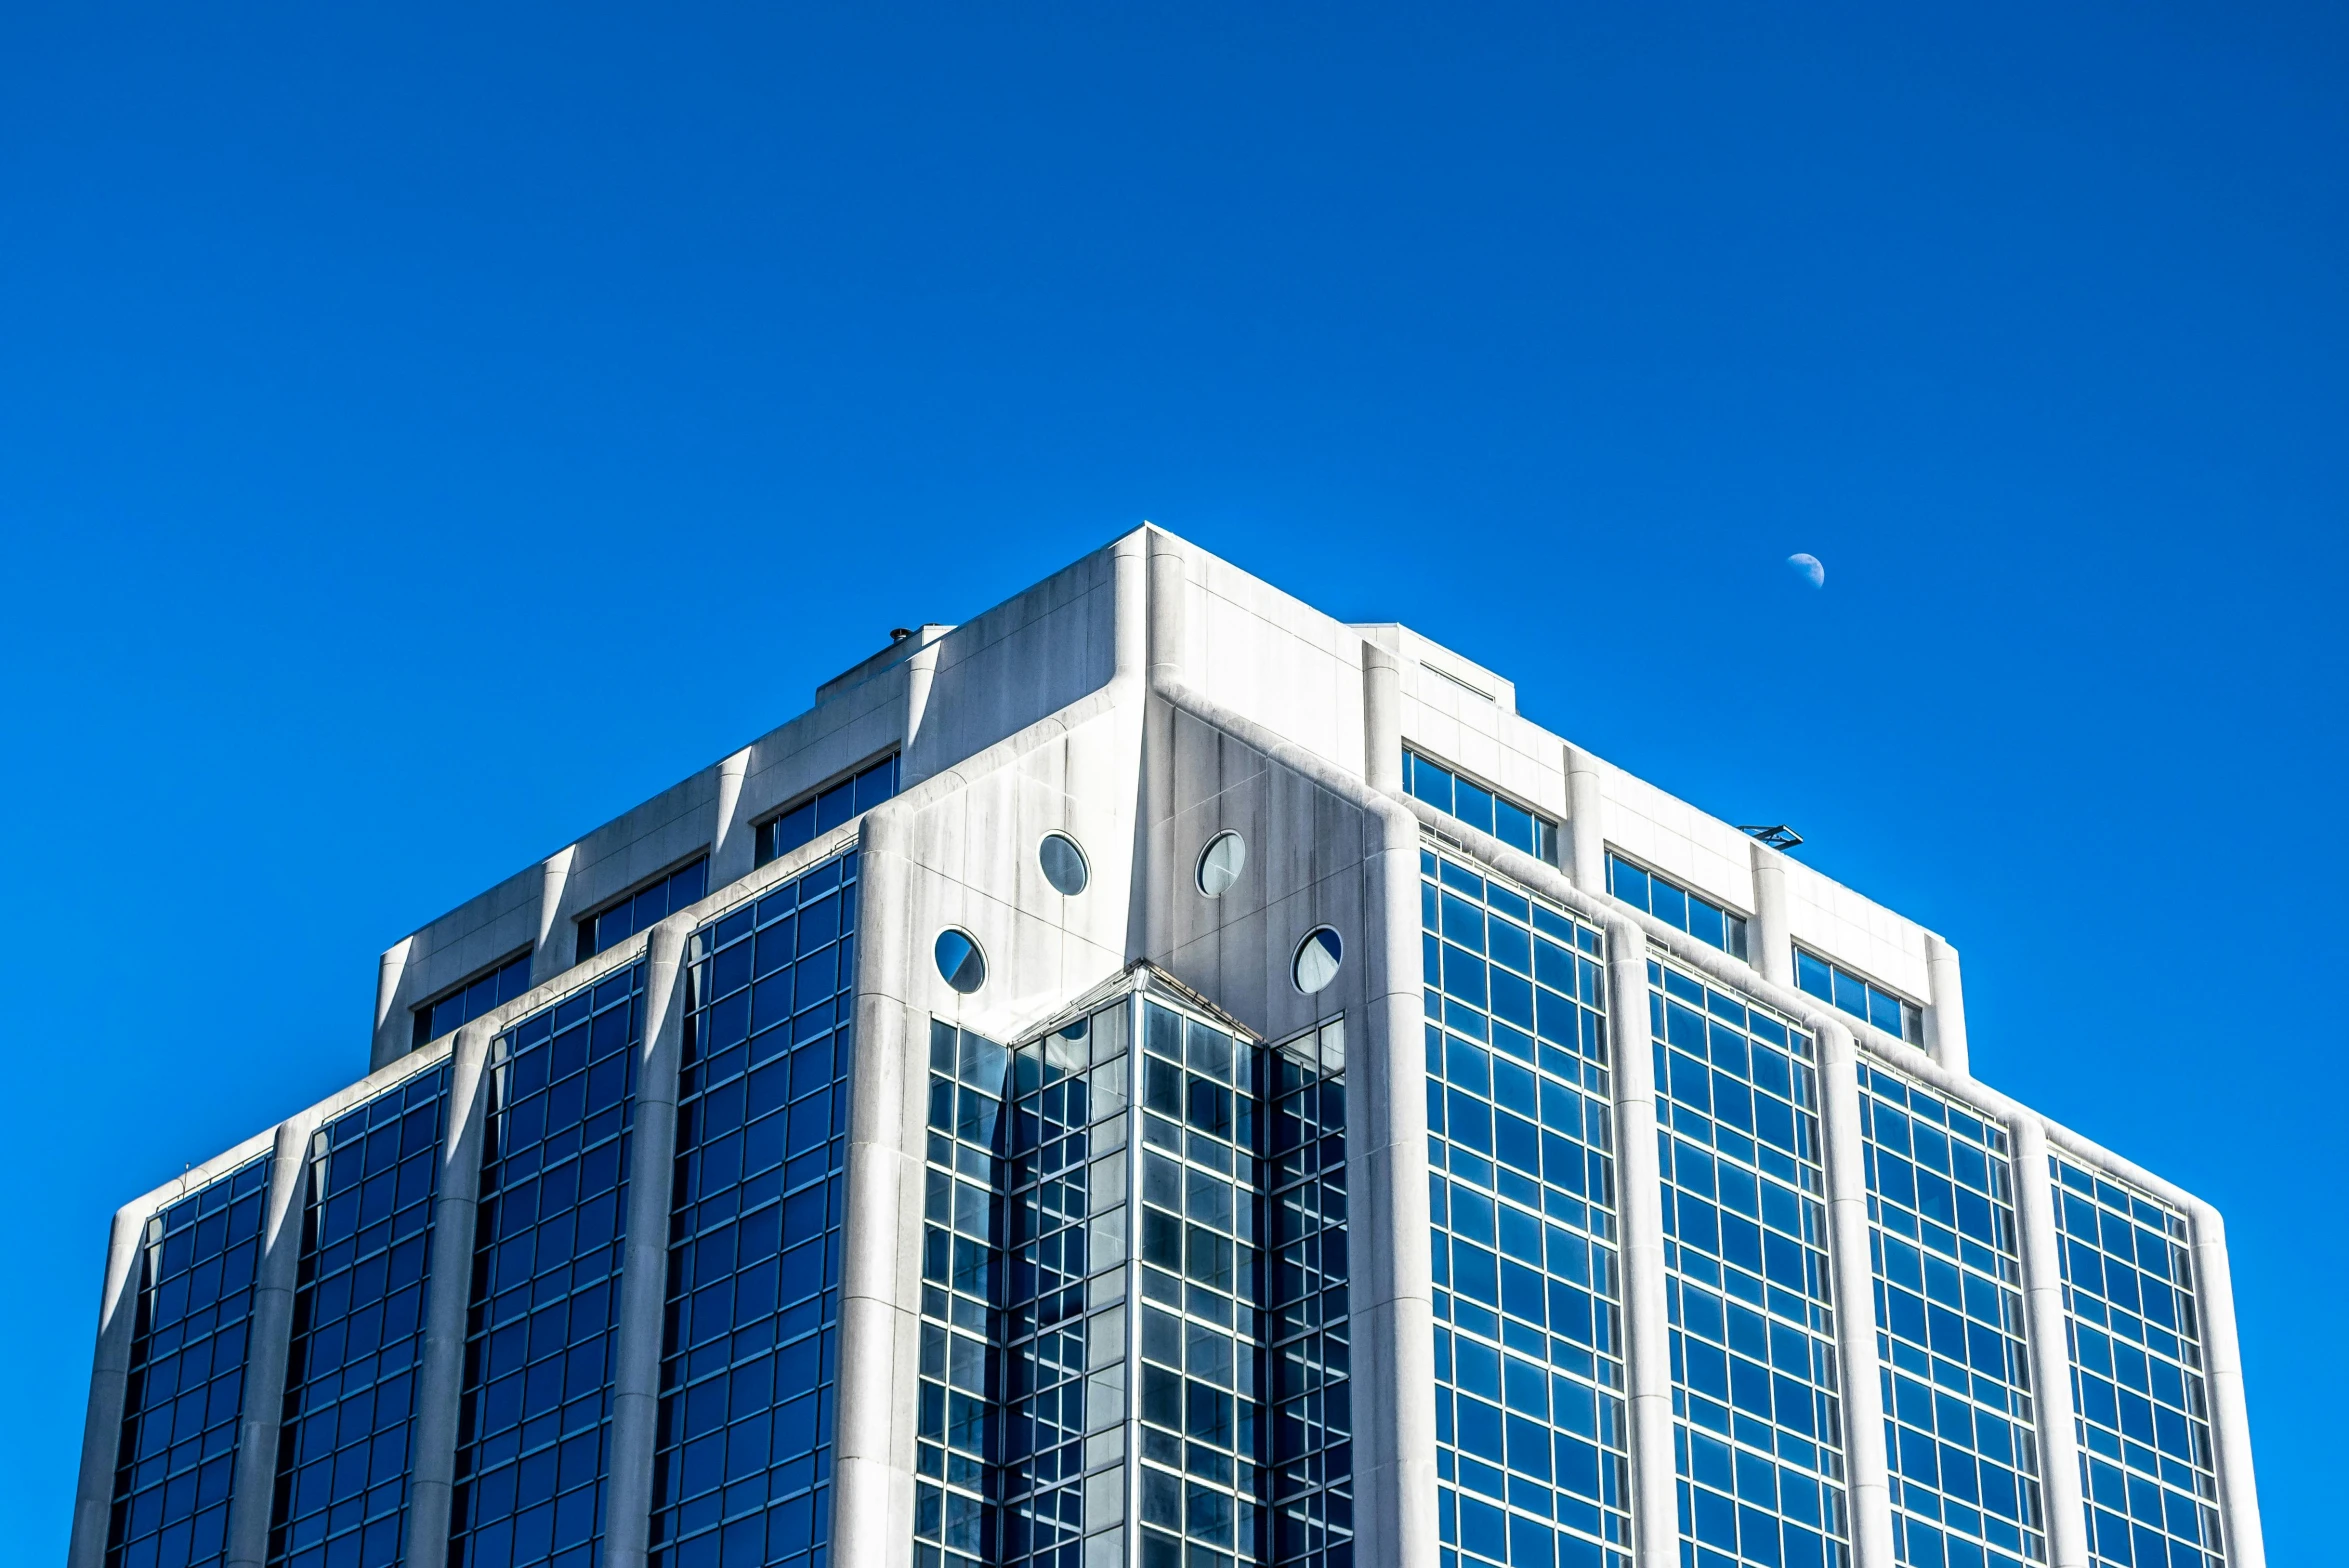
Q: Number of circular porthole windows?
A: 4